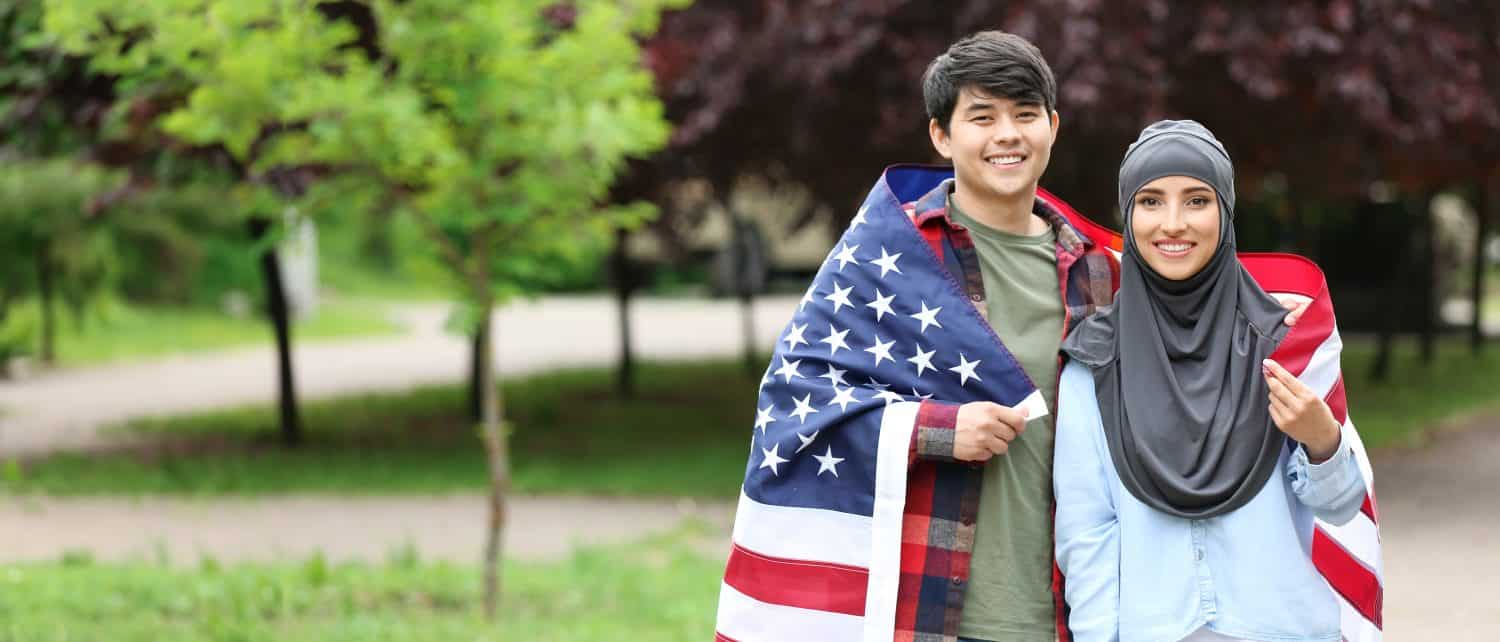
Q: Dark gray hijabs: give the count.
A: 1